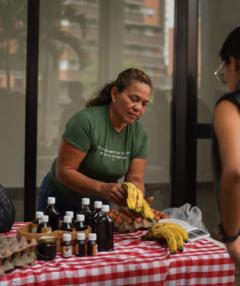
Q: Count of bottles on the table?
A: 12